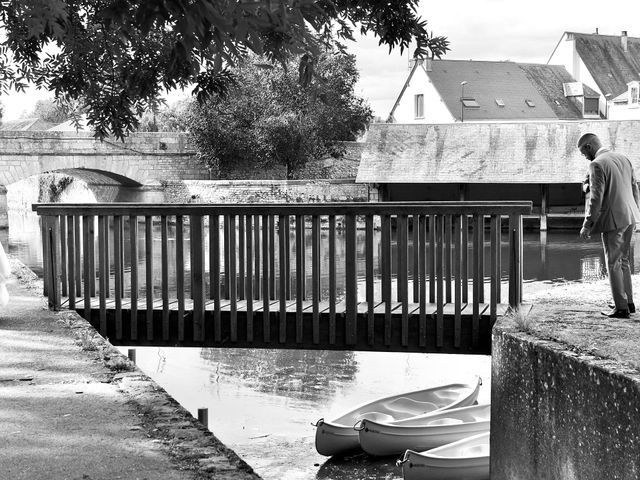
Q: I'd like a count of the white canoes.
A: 3